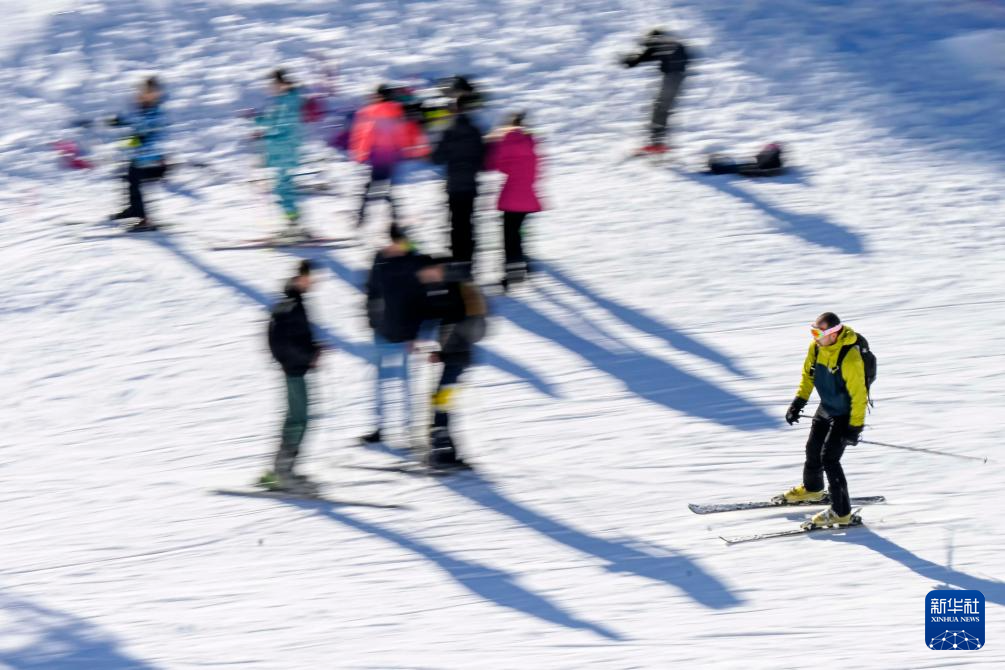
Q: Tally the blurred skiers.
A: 9